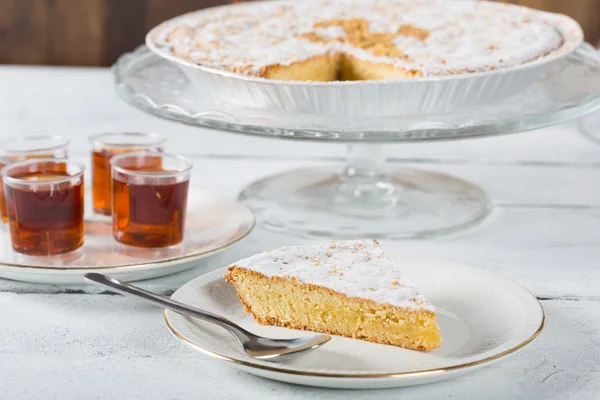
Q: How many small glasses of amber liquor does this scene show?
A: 4